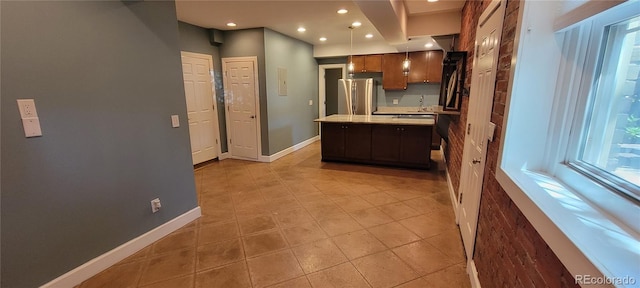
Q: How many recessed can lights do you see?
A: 8